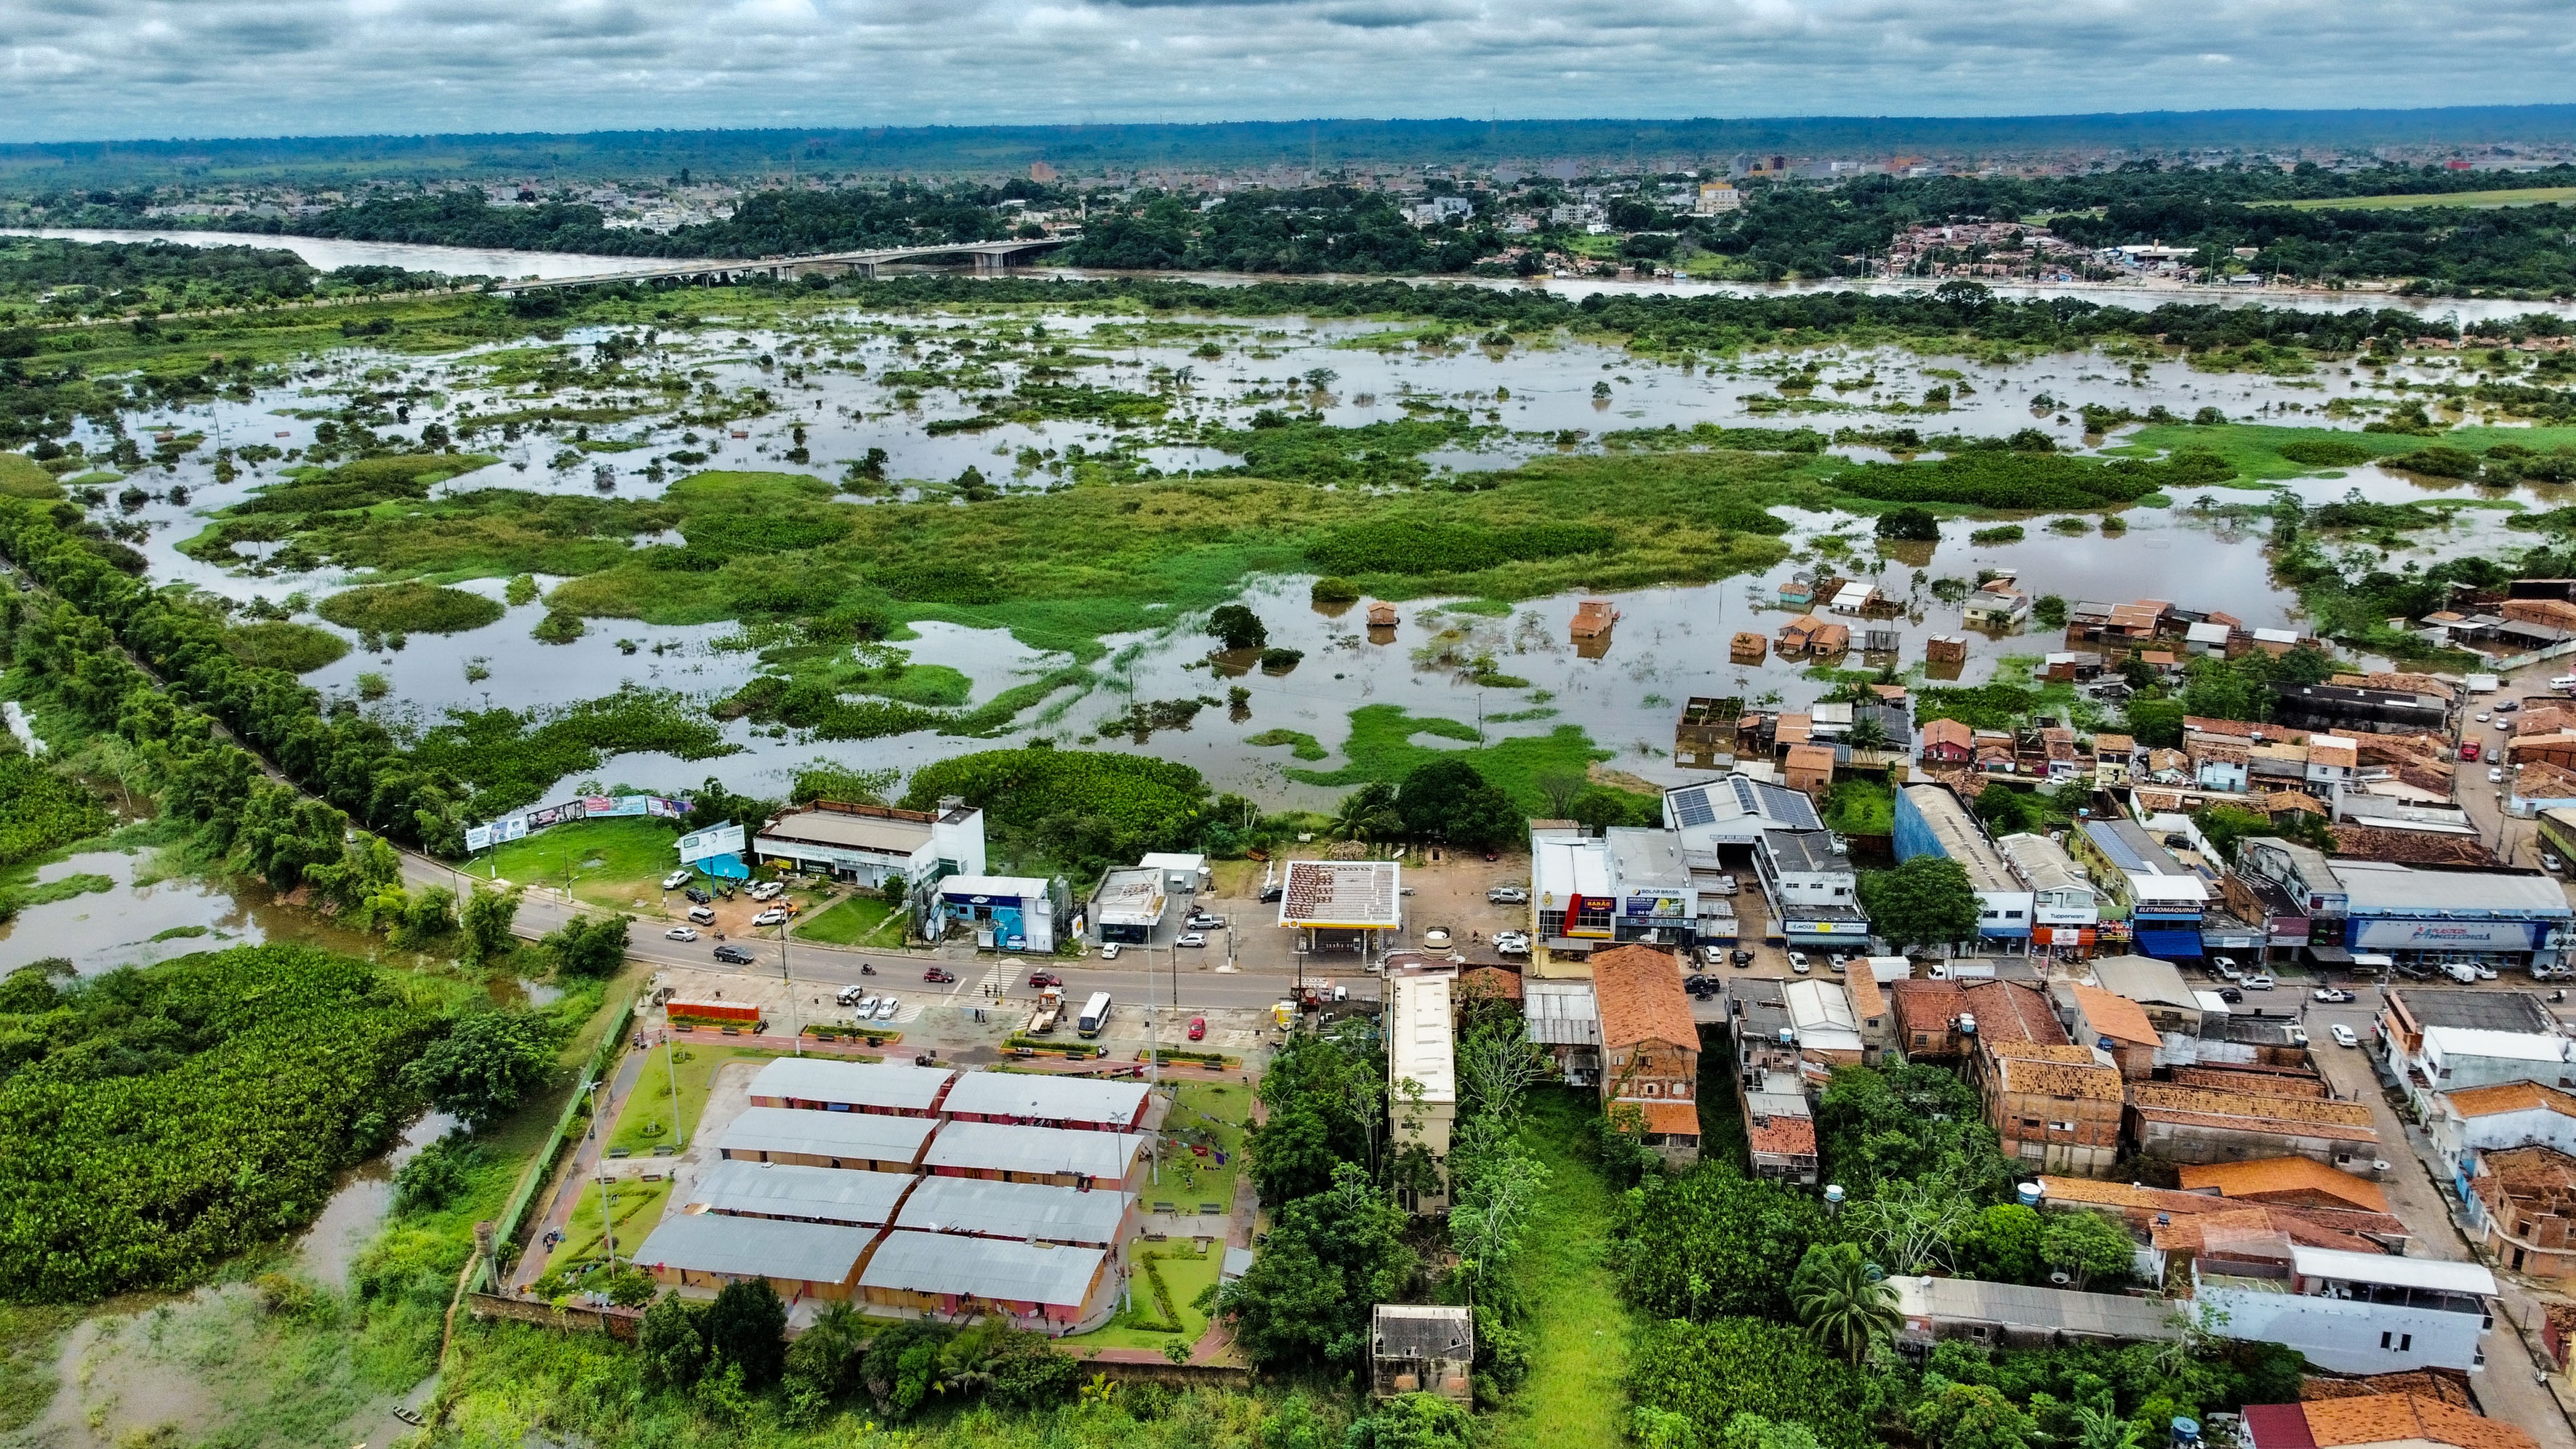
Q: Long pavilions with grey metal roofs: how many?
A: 8